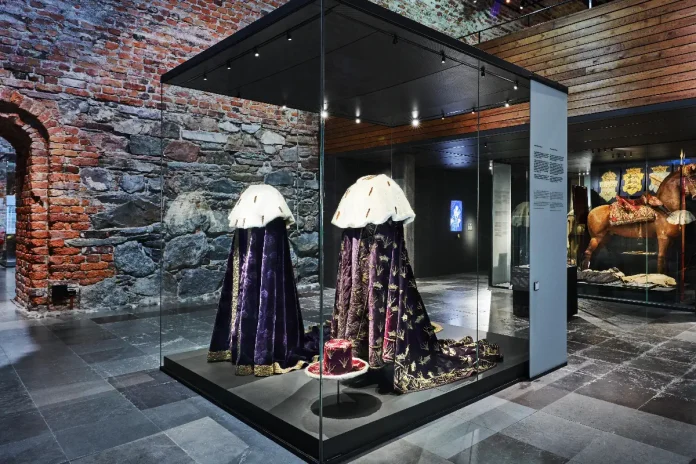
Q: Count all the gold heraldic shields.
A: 3